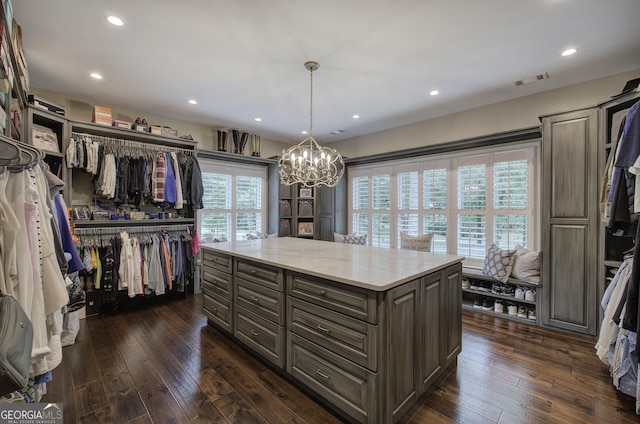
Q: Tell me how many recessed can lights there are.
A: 8